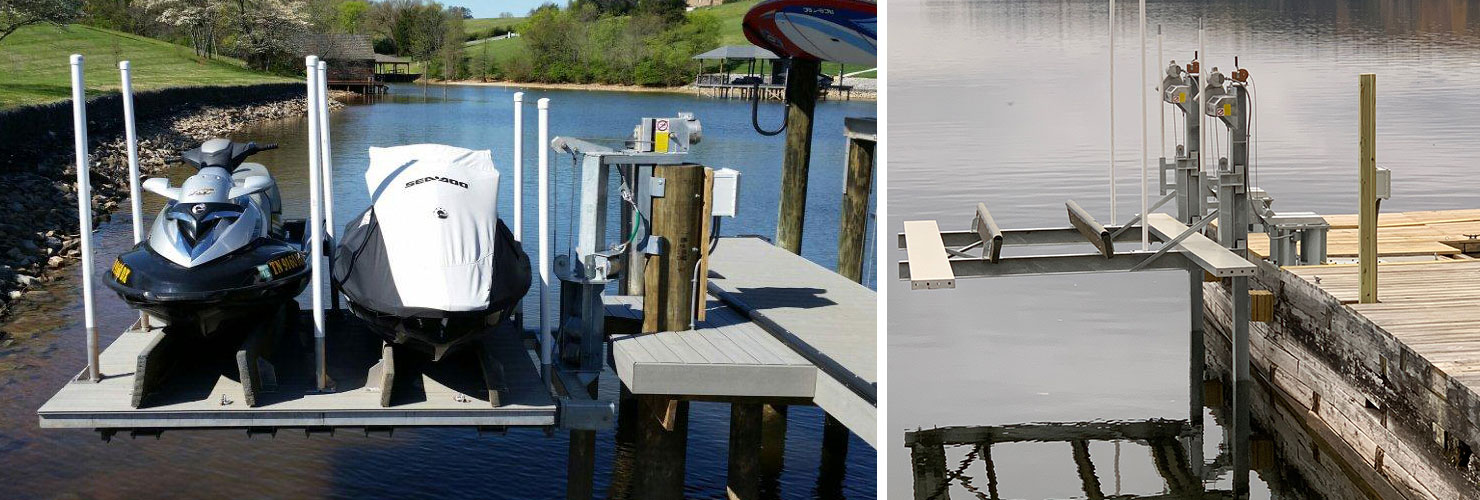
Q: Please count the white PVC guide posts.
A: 10